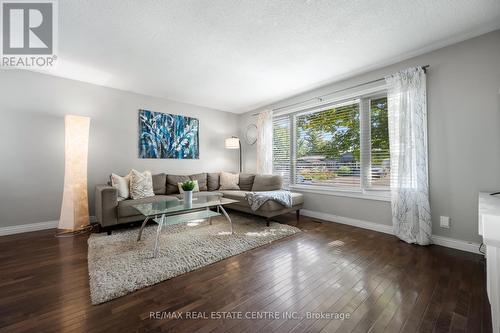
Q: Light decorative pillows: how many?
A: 4